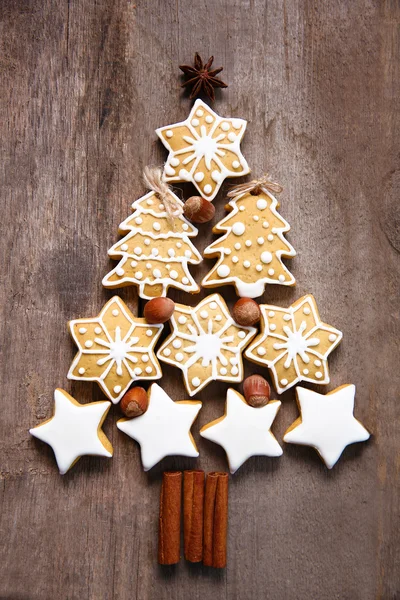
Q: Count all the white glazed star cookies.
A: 4